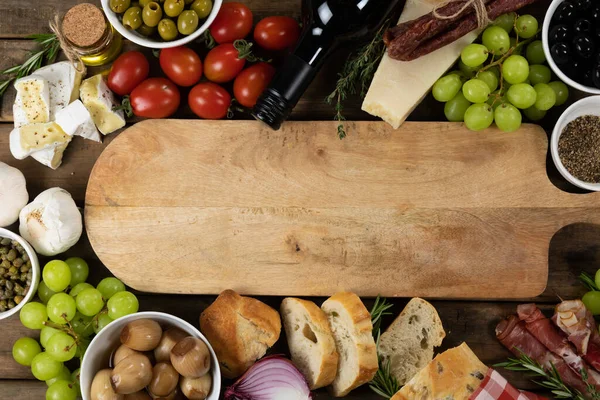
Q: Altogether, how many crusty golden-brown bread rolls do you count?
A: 1